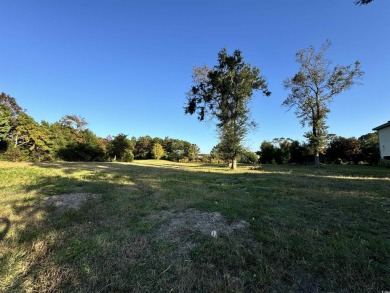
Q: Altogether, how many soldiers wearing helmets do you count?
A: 0